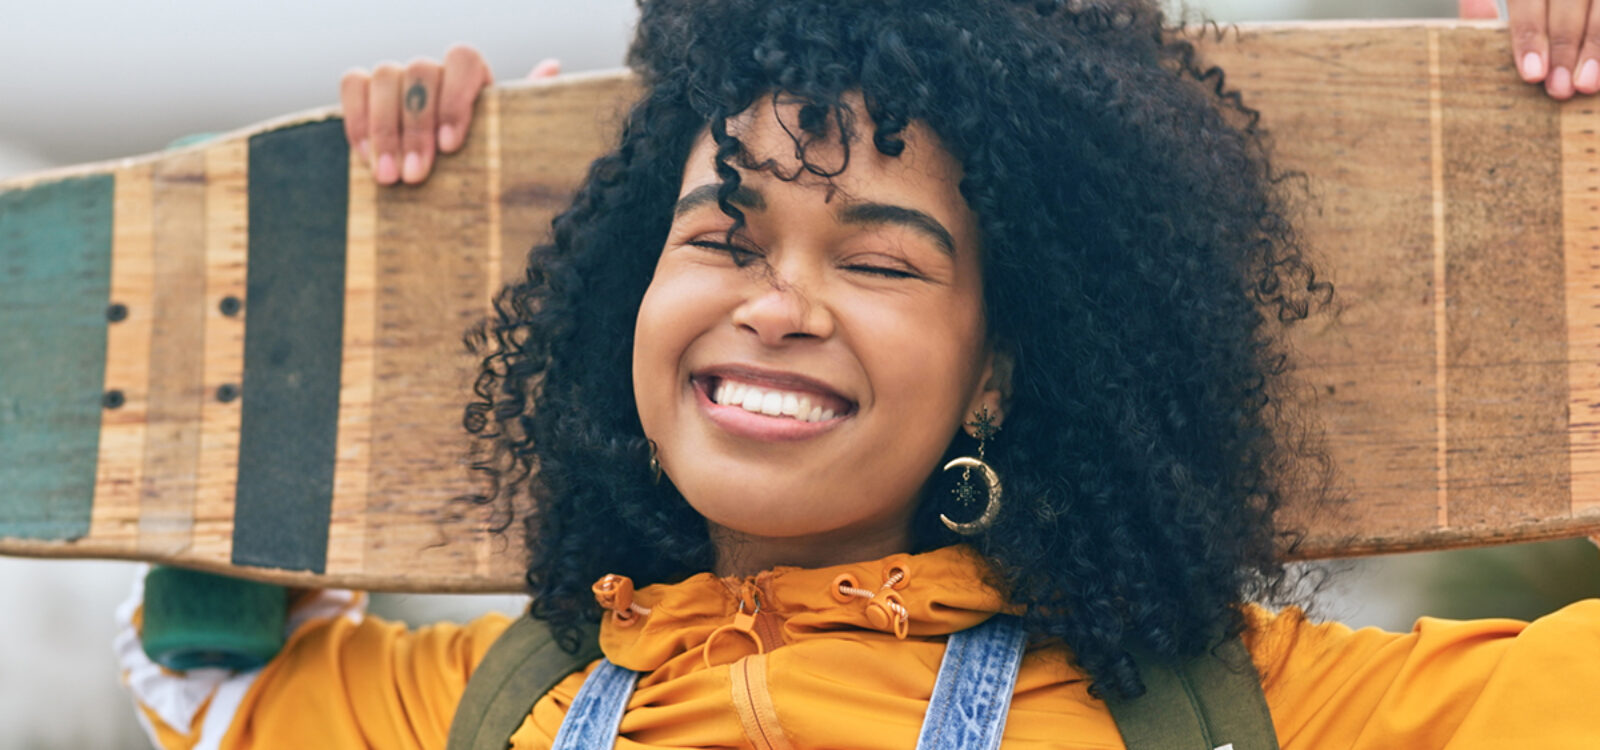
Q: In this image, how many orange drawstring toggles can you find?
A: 2